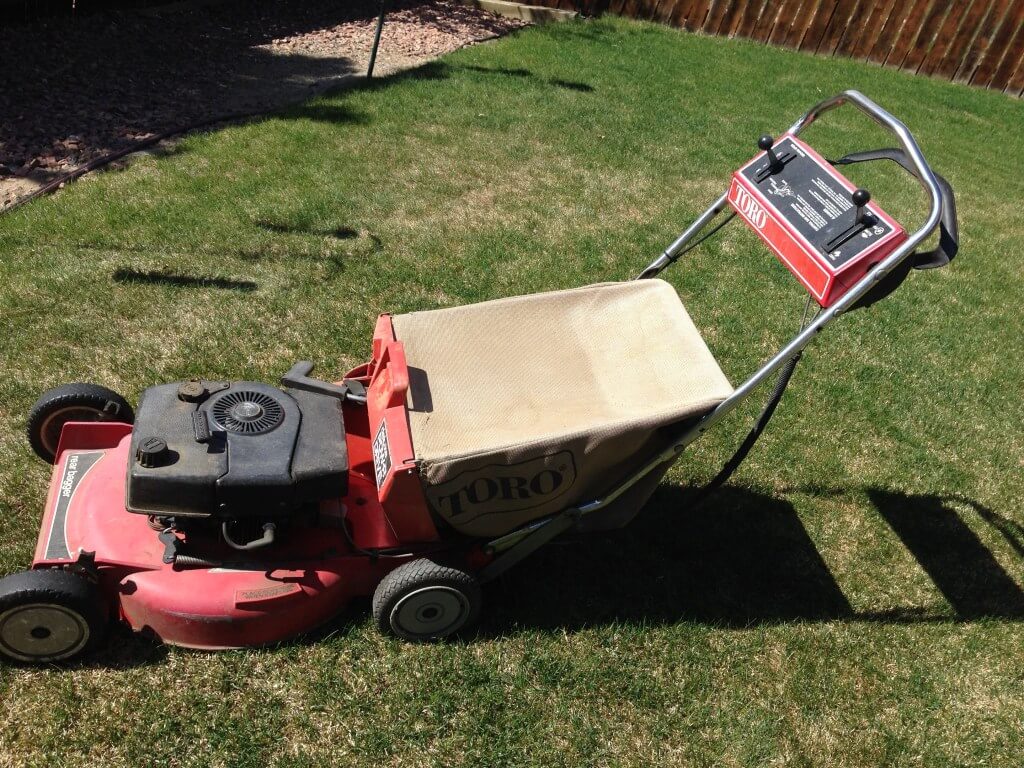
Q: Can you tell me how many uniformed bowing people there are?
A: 0